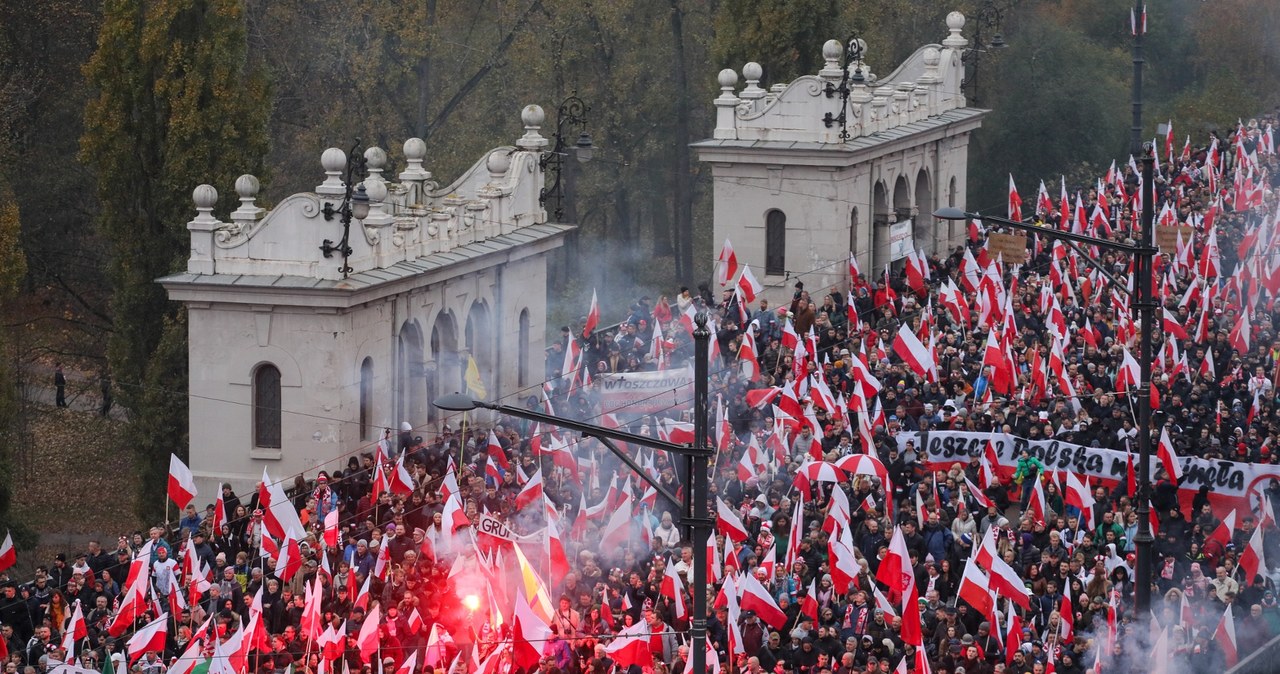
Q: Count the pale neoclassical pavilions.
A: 2